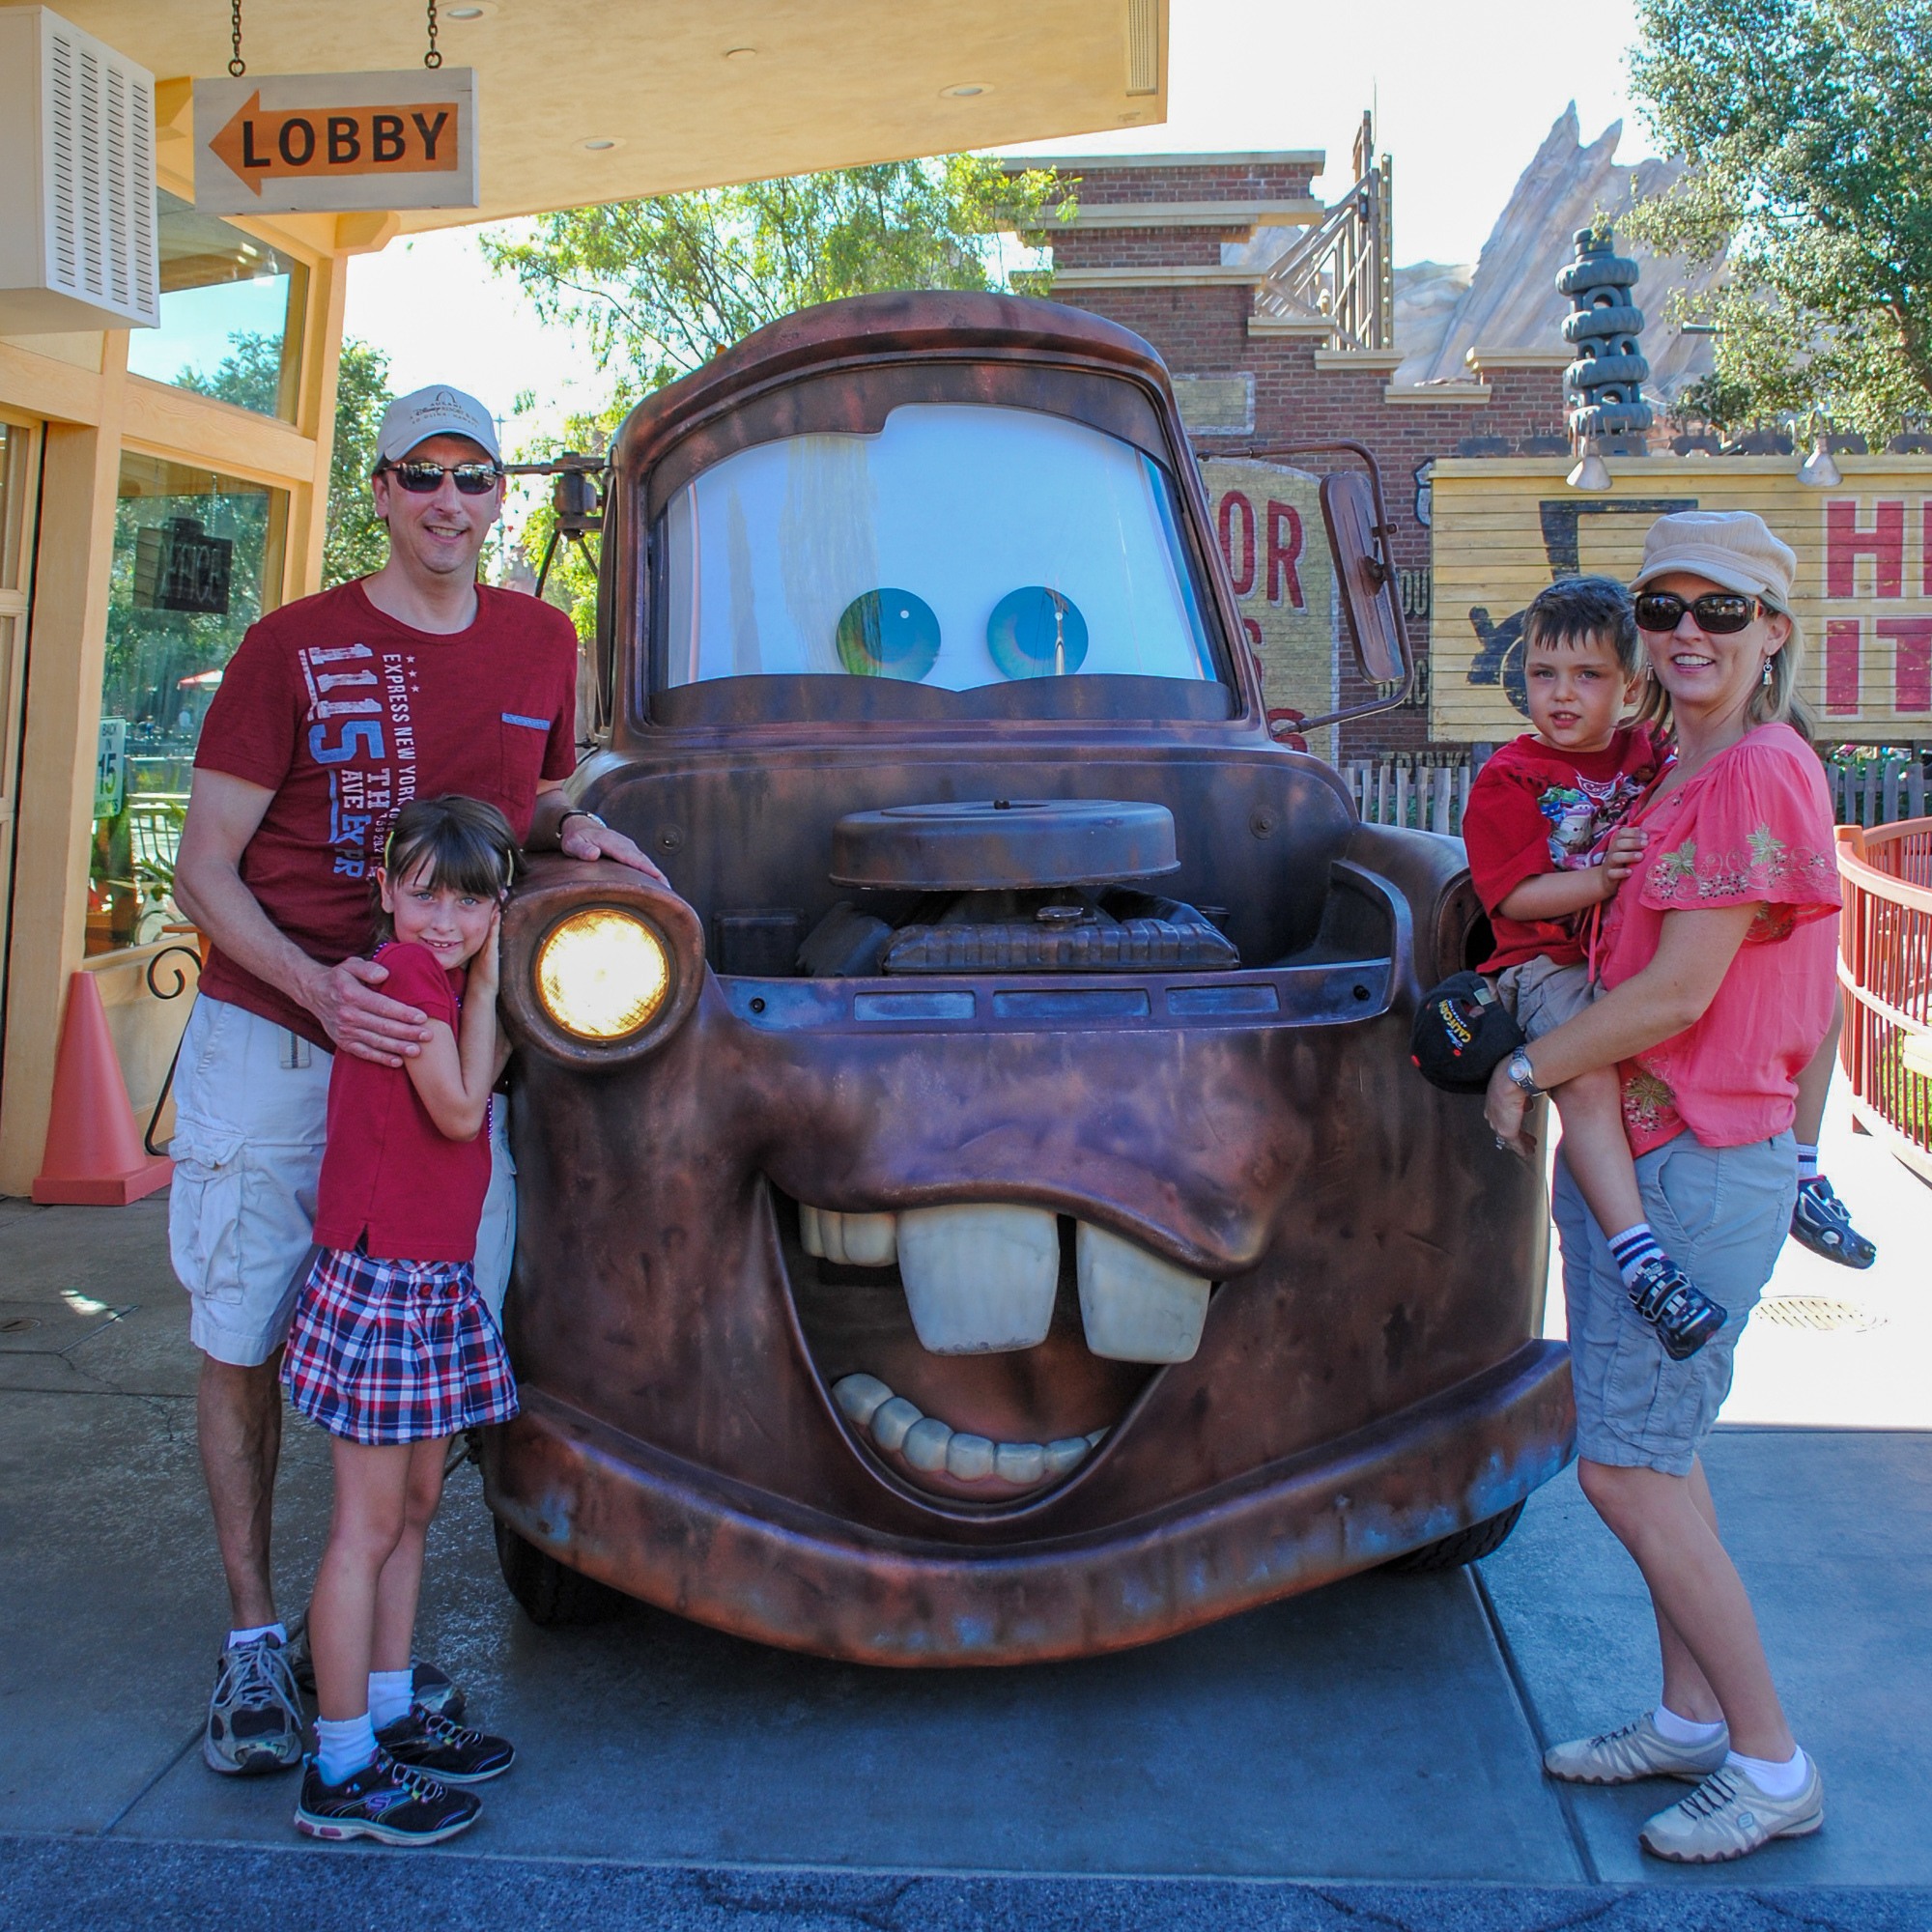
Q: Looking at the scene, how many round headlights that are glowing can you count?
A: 1